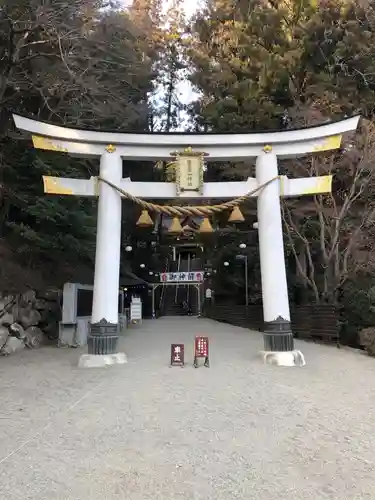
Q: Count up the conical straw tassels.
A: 4